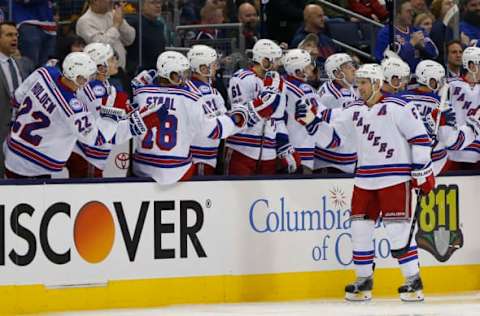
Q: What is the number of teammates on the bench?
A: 10